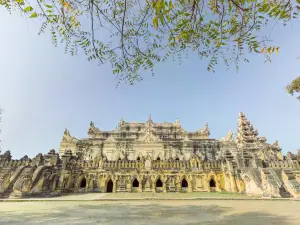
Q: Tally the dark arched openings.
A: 6